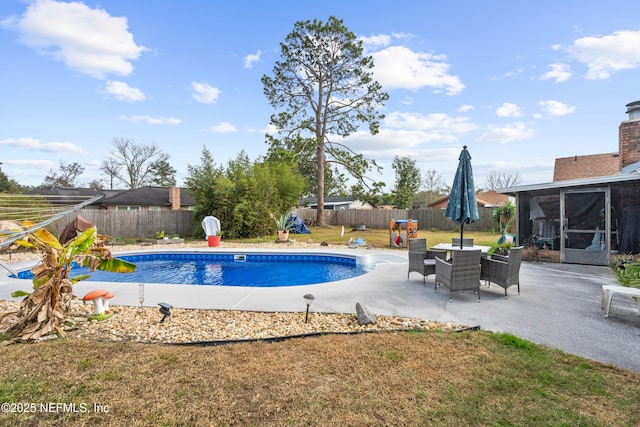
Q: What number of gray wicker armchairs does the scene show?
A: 4